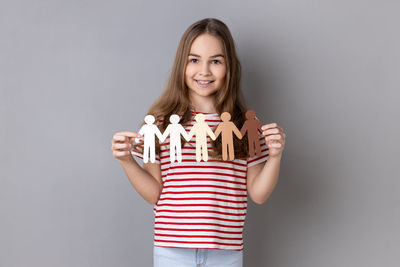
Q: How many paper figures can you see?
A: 5